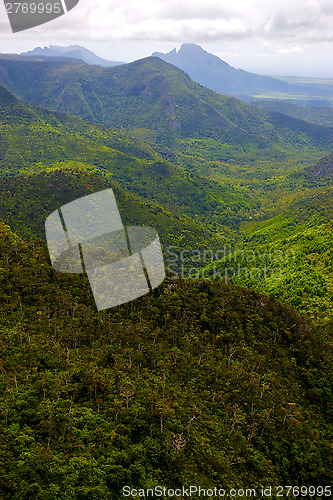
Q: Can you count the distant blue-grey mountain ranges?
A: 2